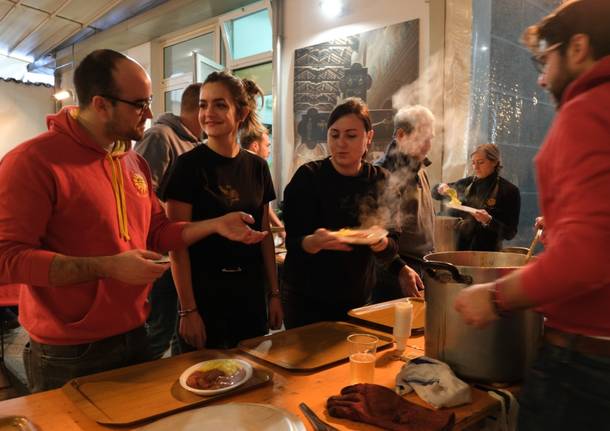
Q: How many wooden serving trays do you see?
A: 3